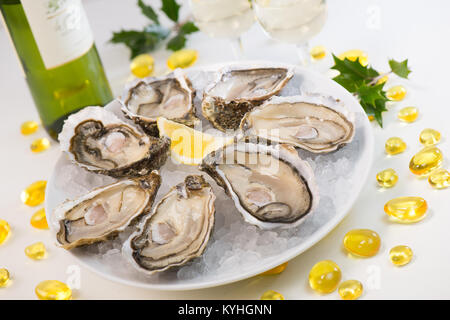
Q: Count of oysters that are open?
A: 7